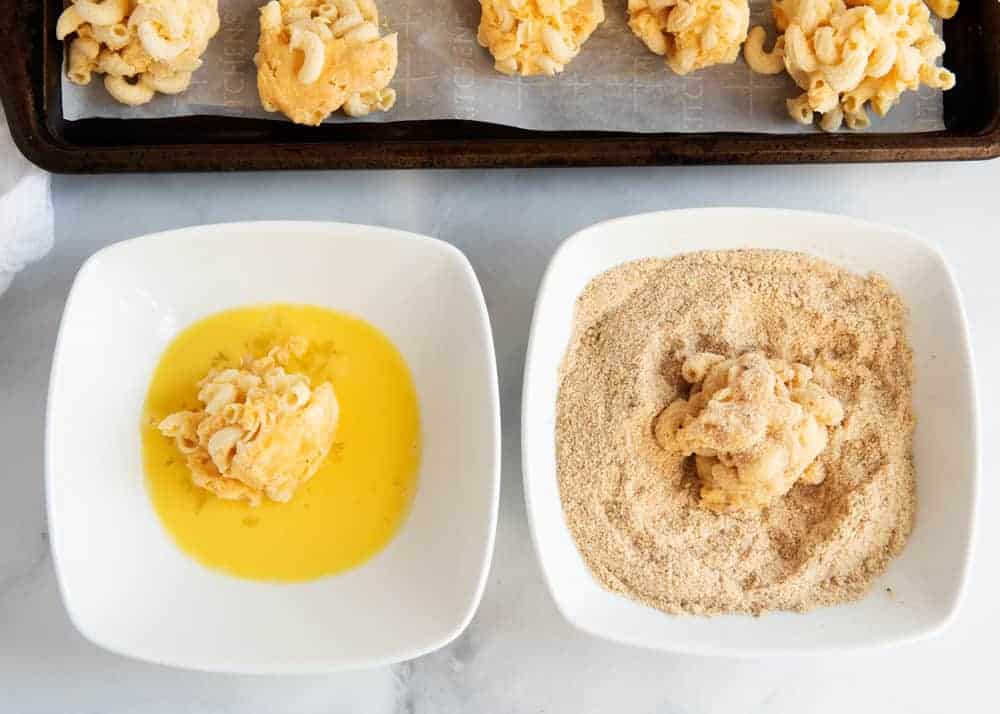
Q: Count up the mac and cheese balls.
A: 7